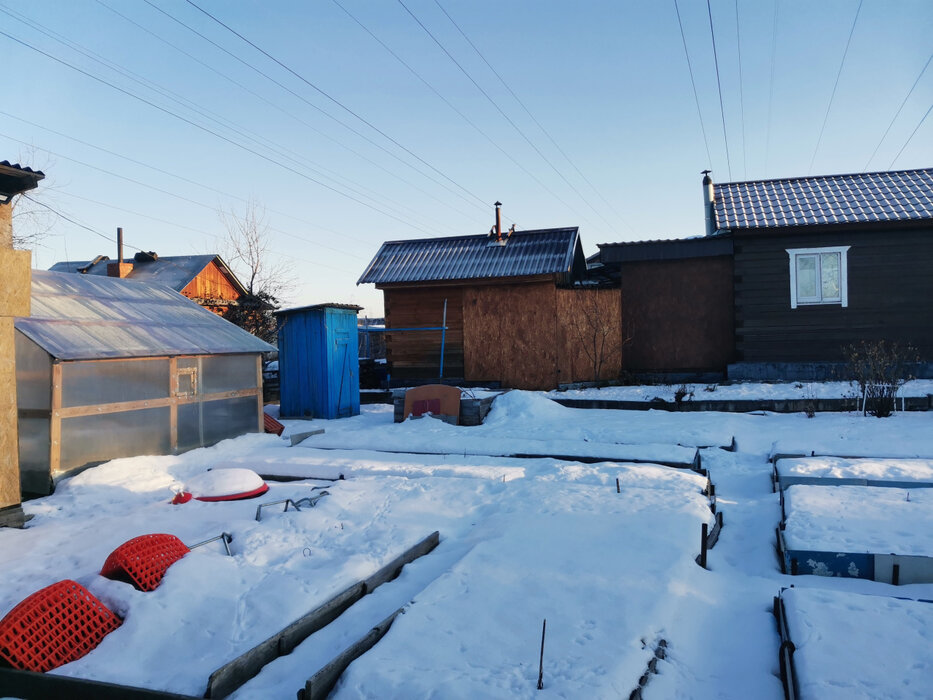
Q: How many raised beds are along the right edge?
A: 3